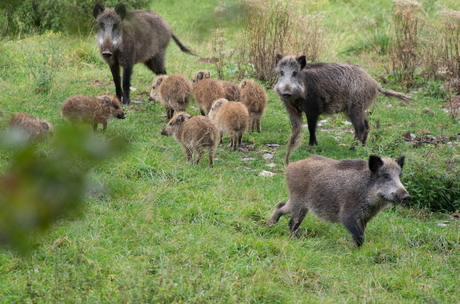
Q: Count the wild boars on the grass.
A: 11